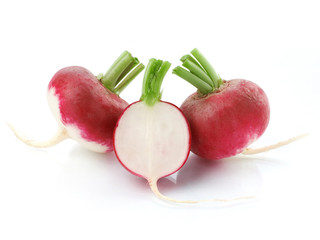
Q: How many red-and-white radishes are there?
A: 3